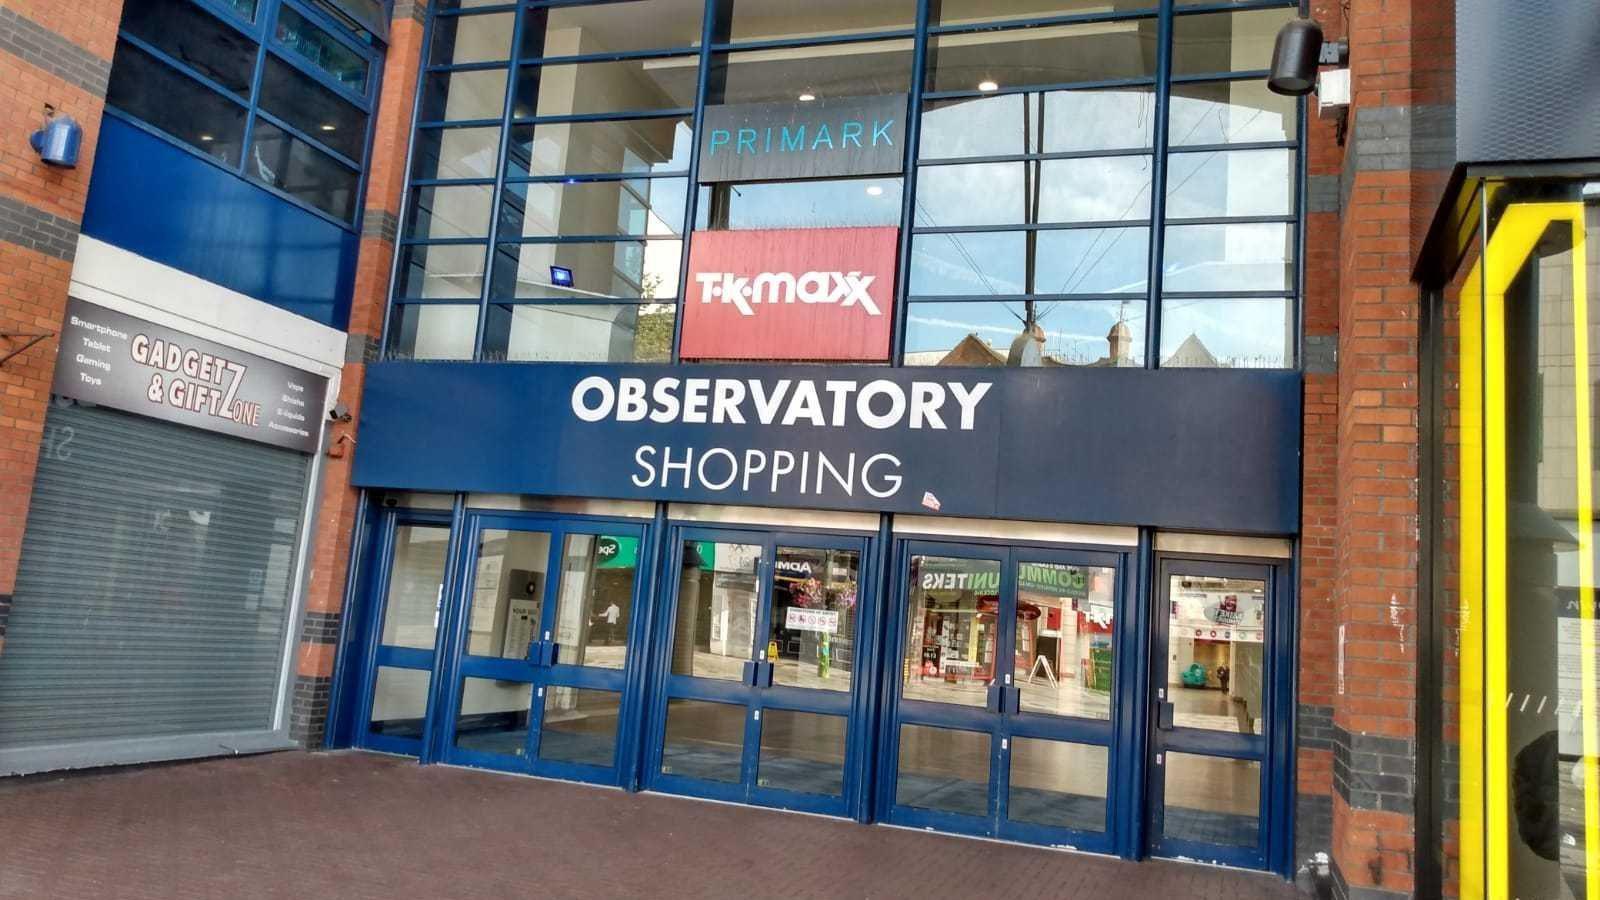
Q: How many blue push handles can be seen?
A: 7